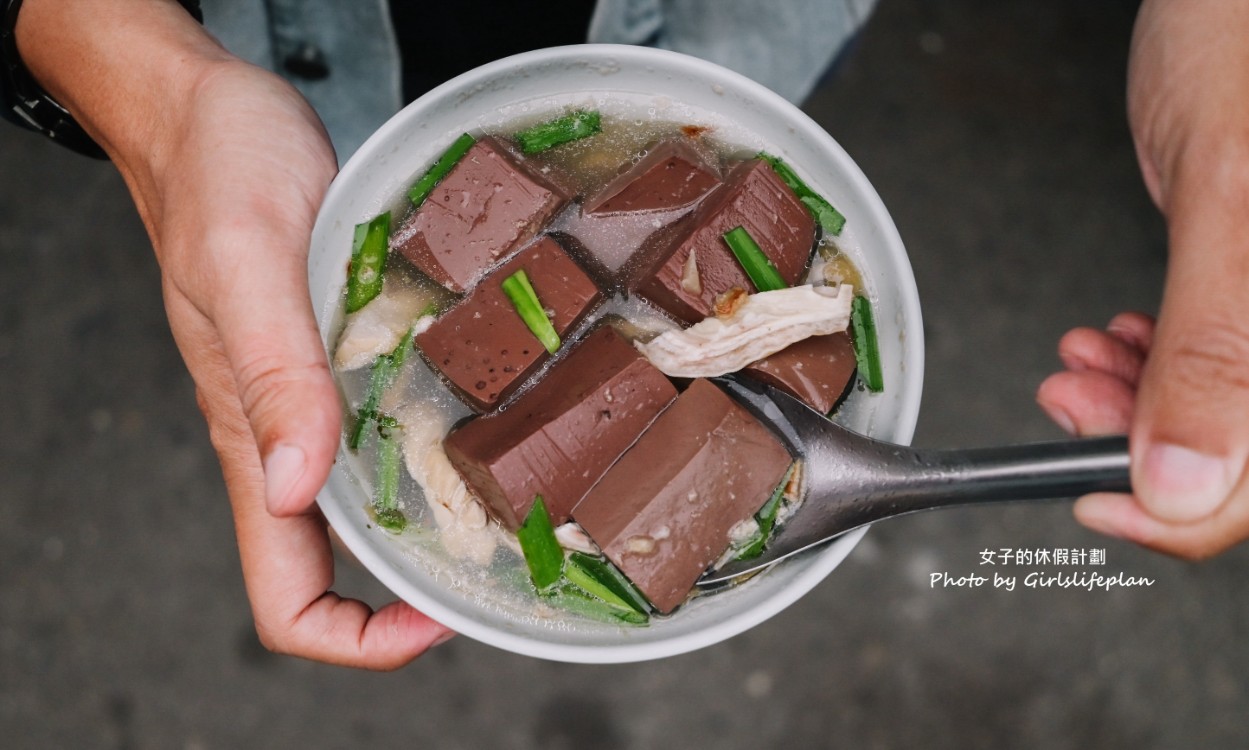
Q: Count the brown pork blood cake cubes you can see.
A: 7